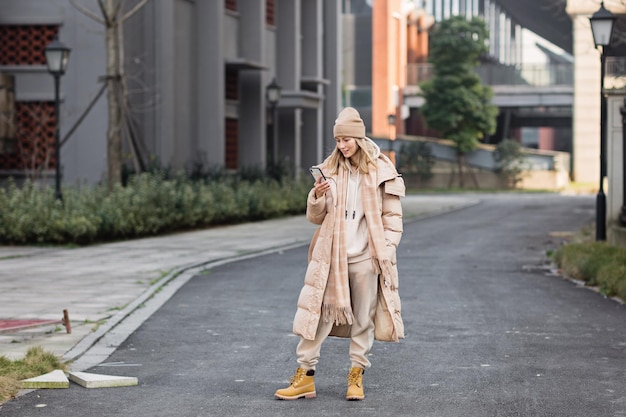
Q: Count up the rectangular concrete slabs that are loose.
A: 2